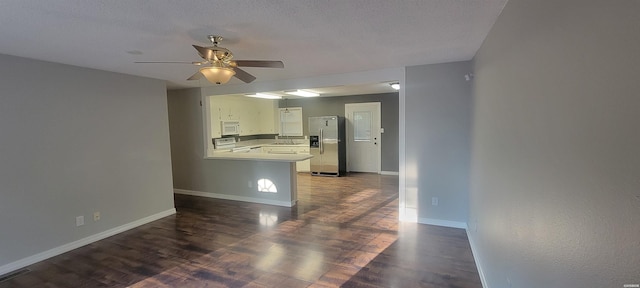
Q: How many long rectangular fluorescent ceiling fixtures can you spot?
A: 2